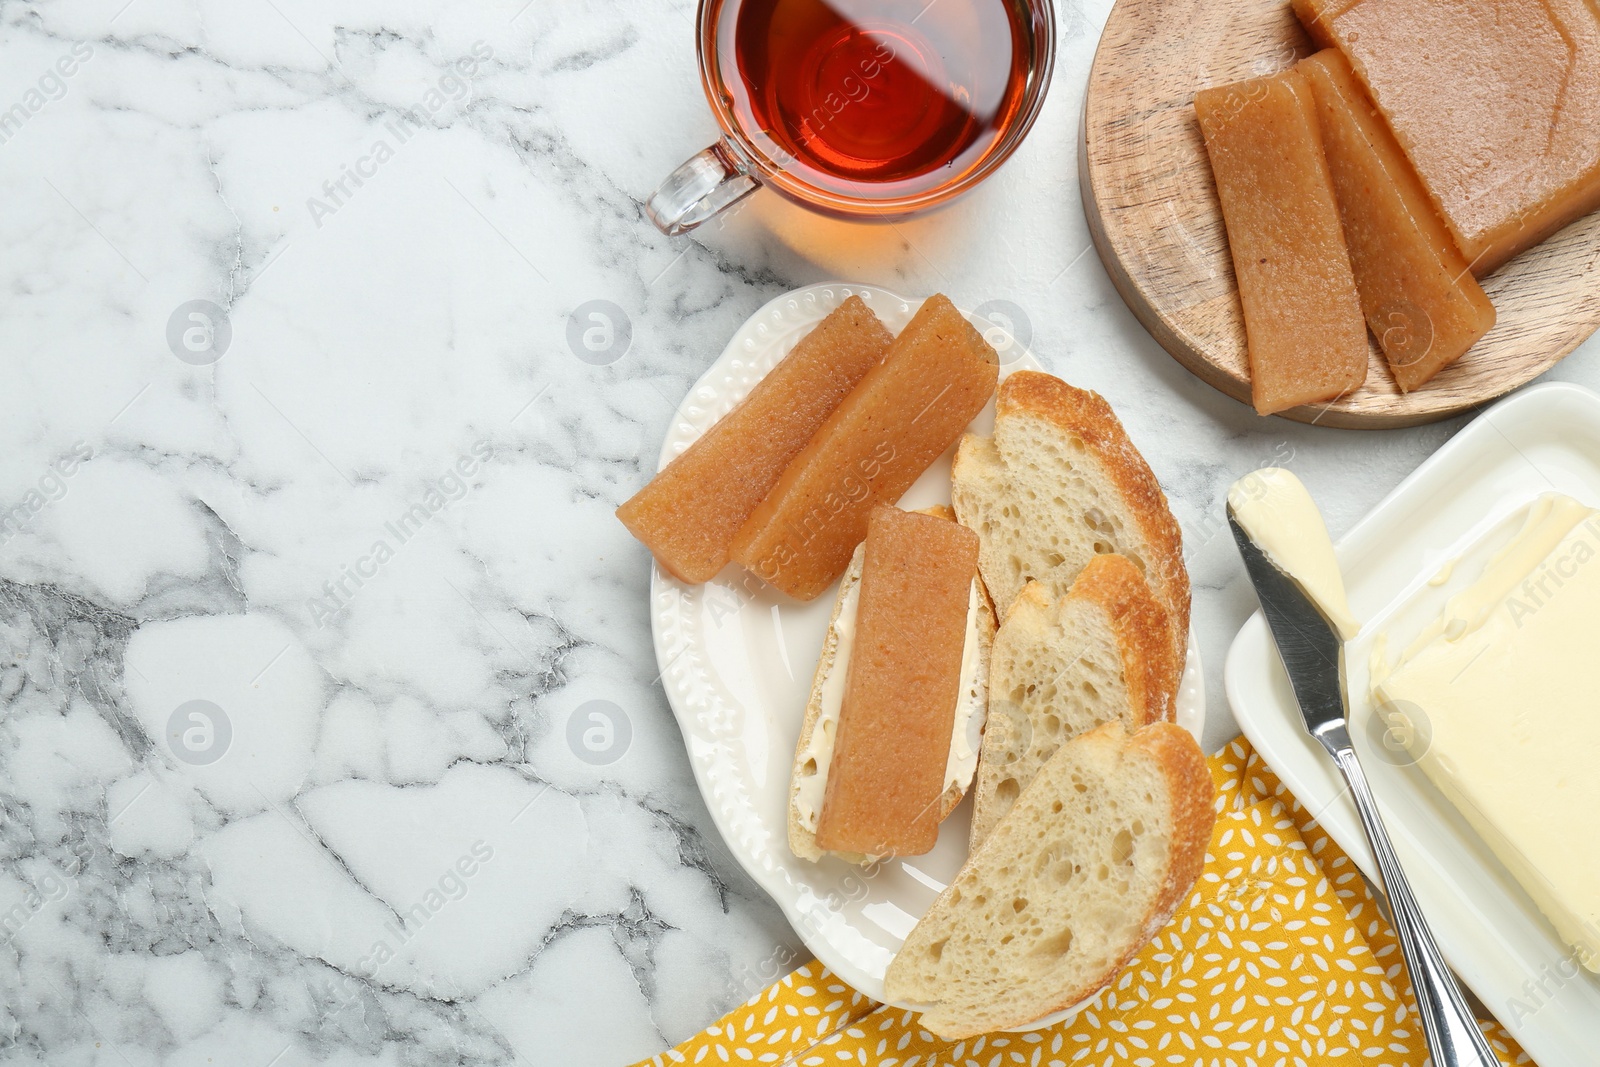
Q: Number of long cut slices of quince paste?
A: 5